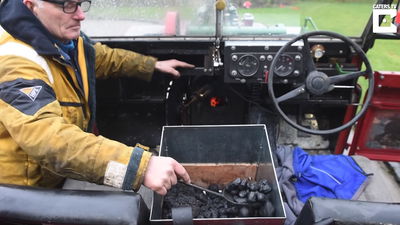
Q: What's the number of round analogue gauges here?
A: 2